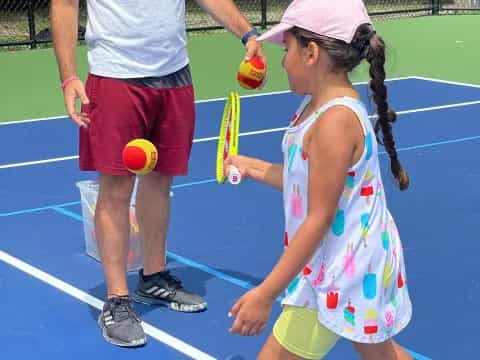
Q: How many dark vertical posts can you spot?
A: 3